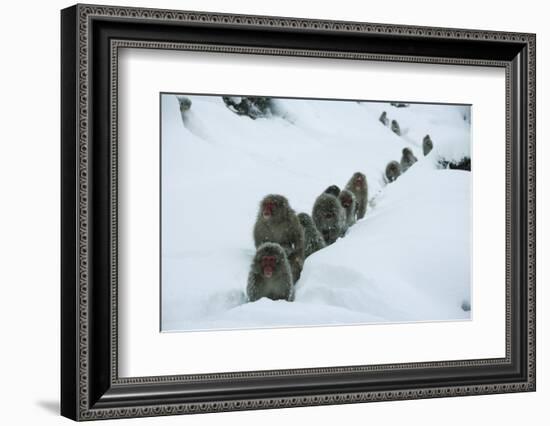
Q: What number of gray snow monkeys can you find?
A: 12